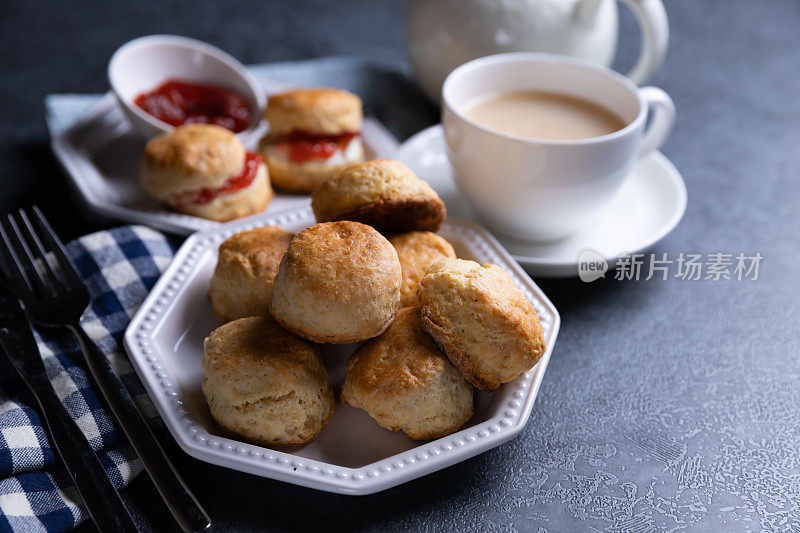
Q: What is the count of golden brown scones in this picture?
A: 9